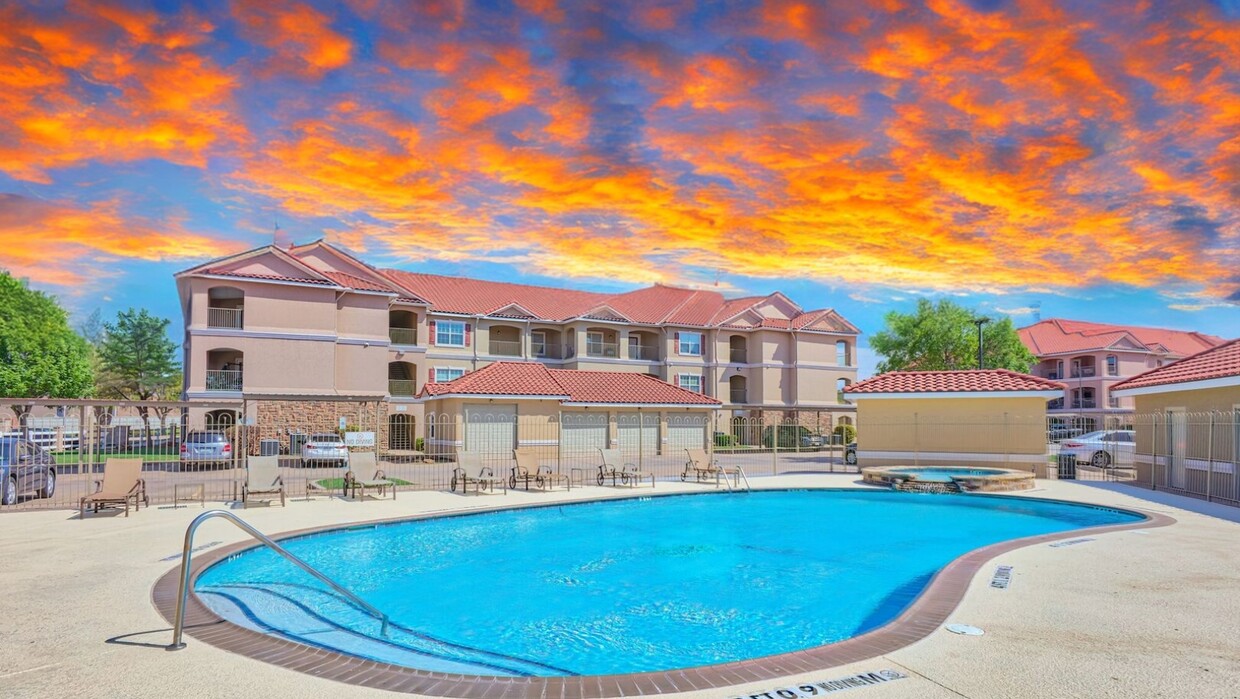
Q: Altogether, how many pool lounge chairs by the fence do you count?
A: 7